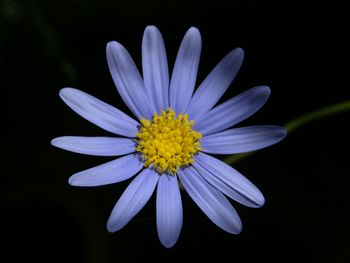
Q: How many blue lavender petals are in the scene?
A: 13